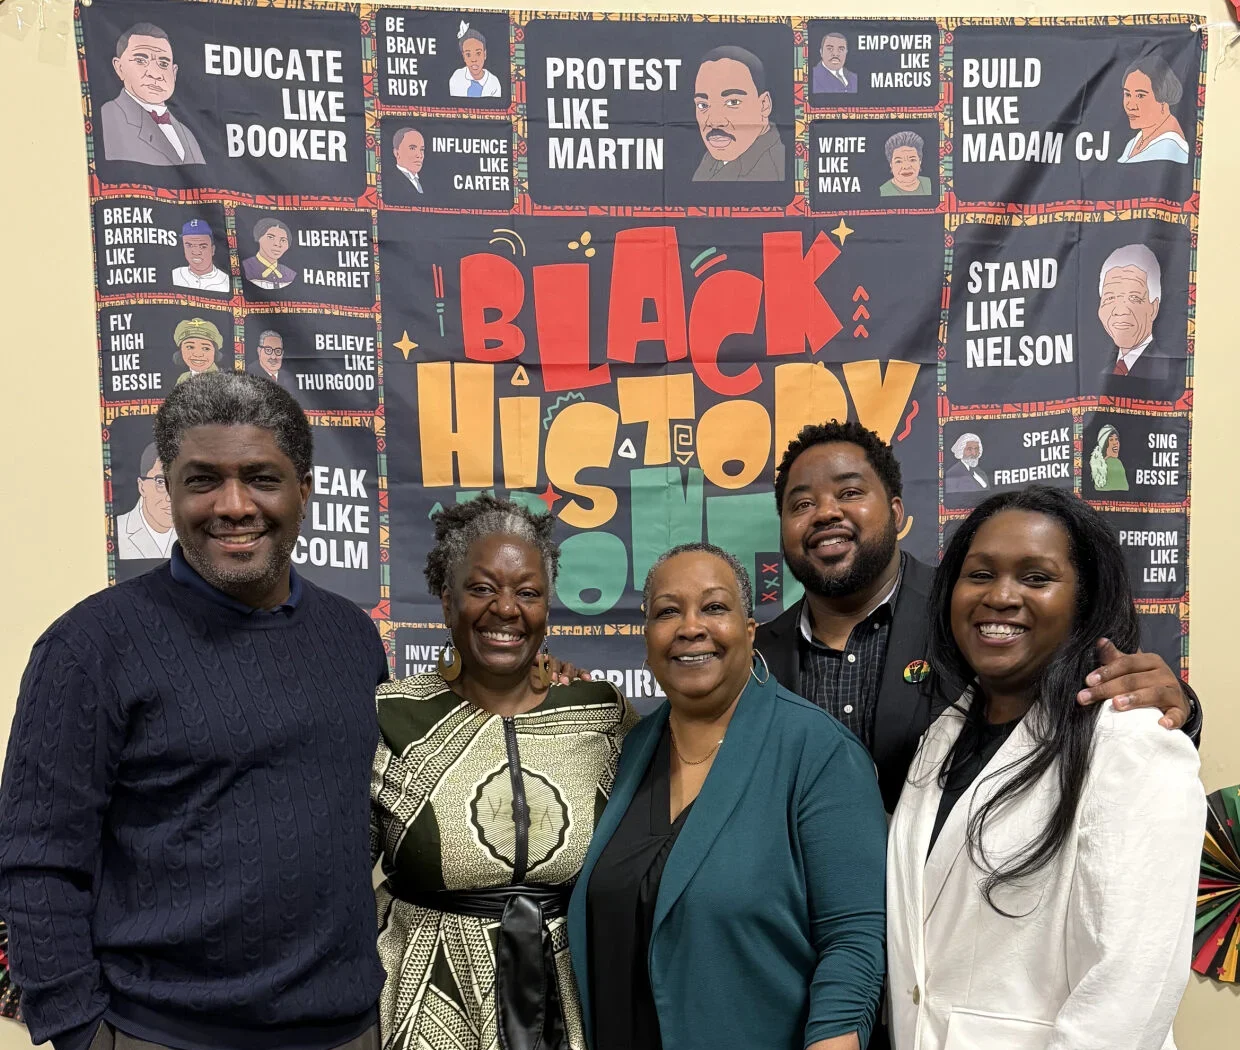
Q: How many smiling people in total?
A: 5